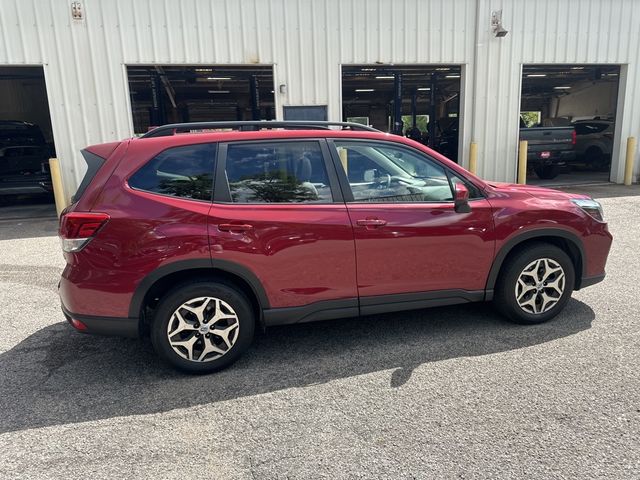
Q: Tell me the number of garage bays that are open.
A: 4